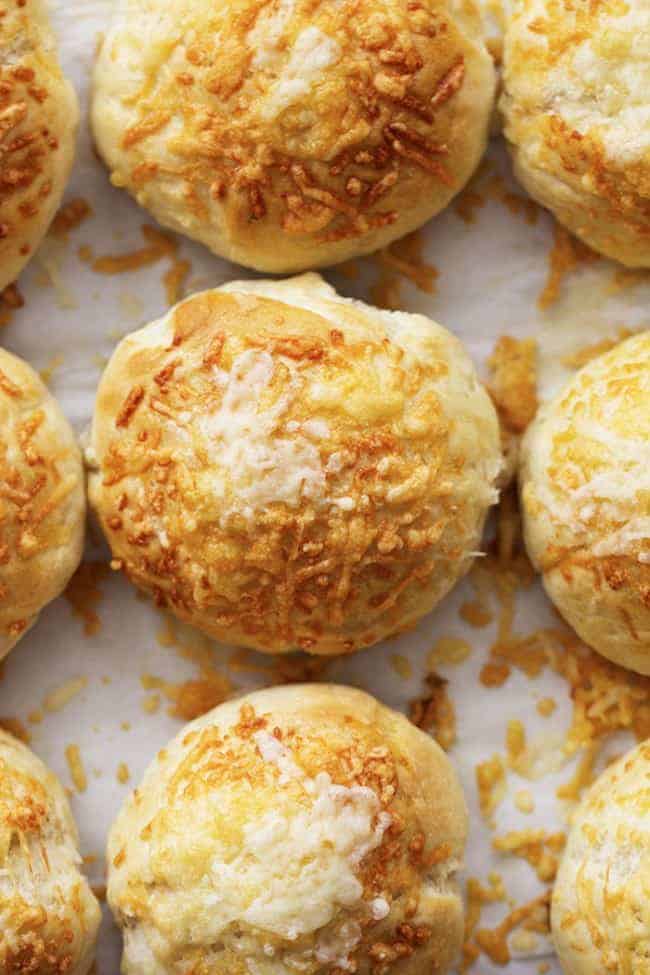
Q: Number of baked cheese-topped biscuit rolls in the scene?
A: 9